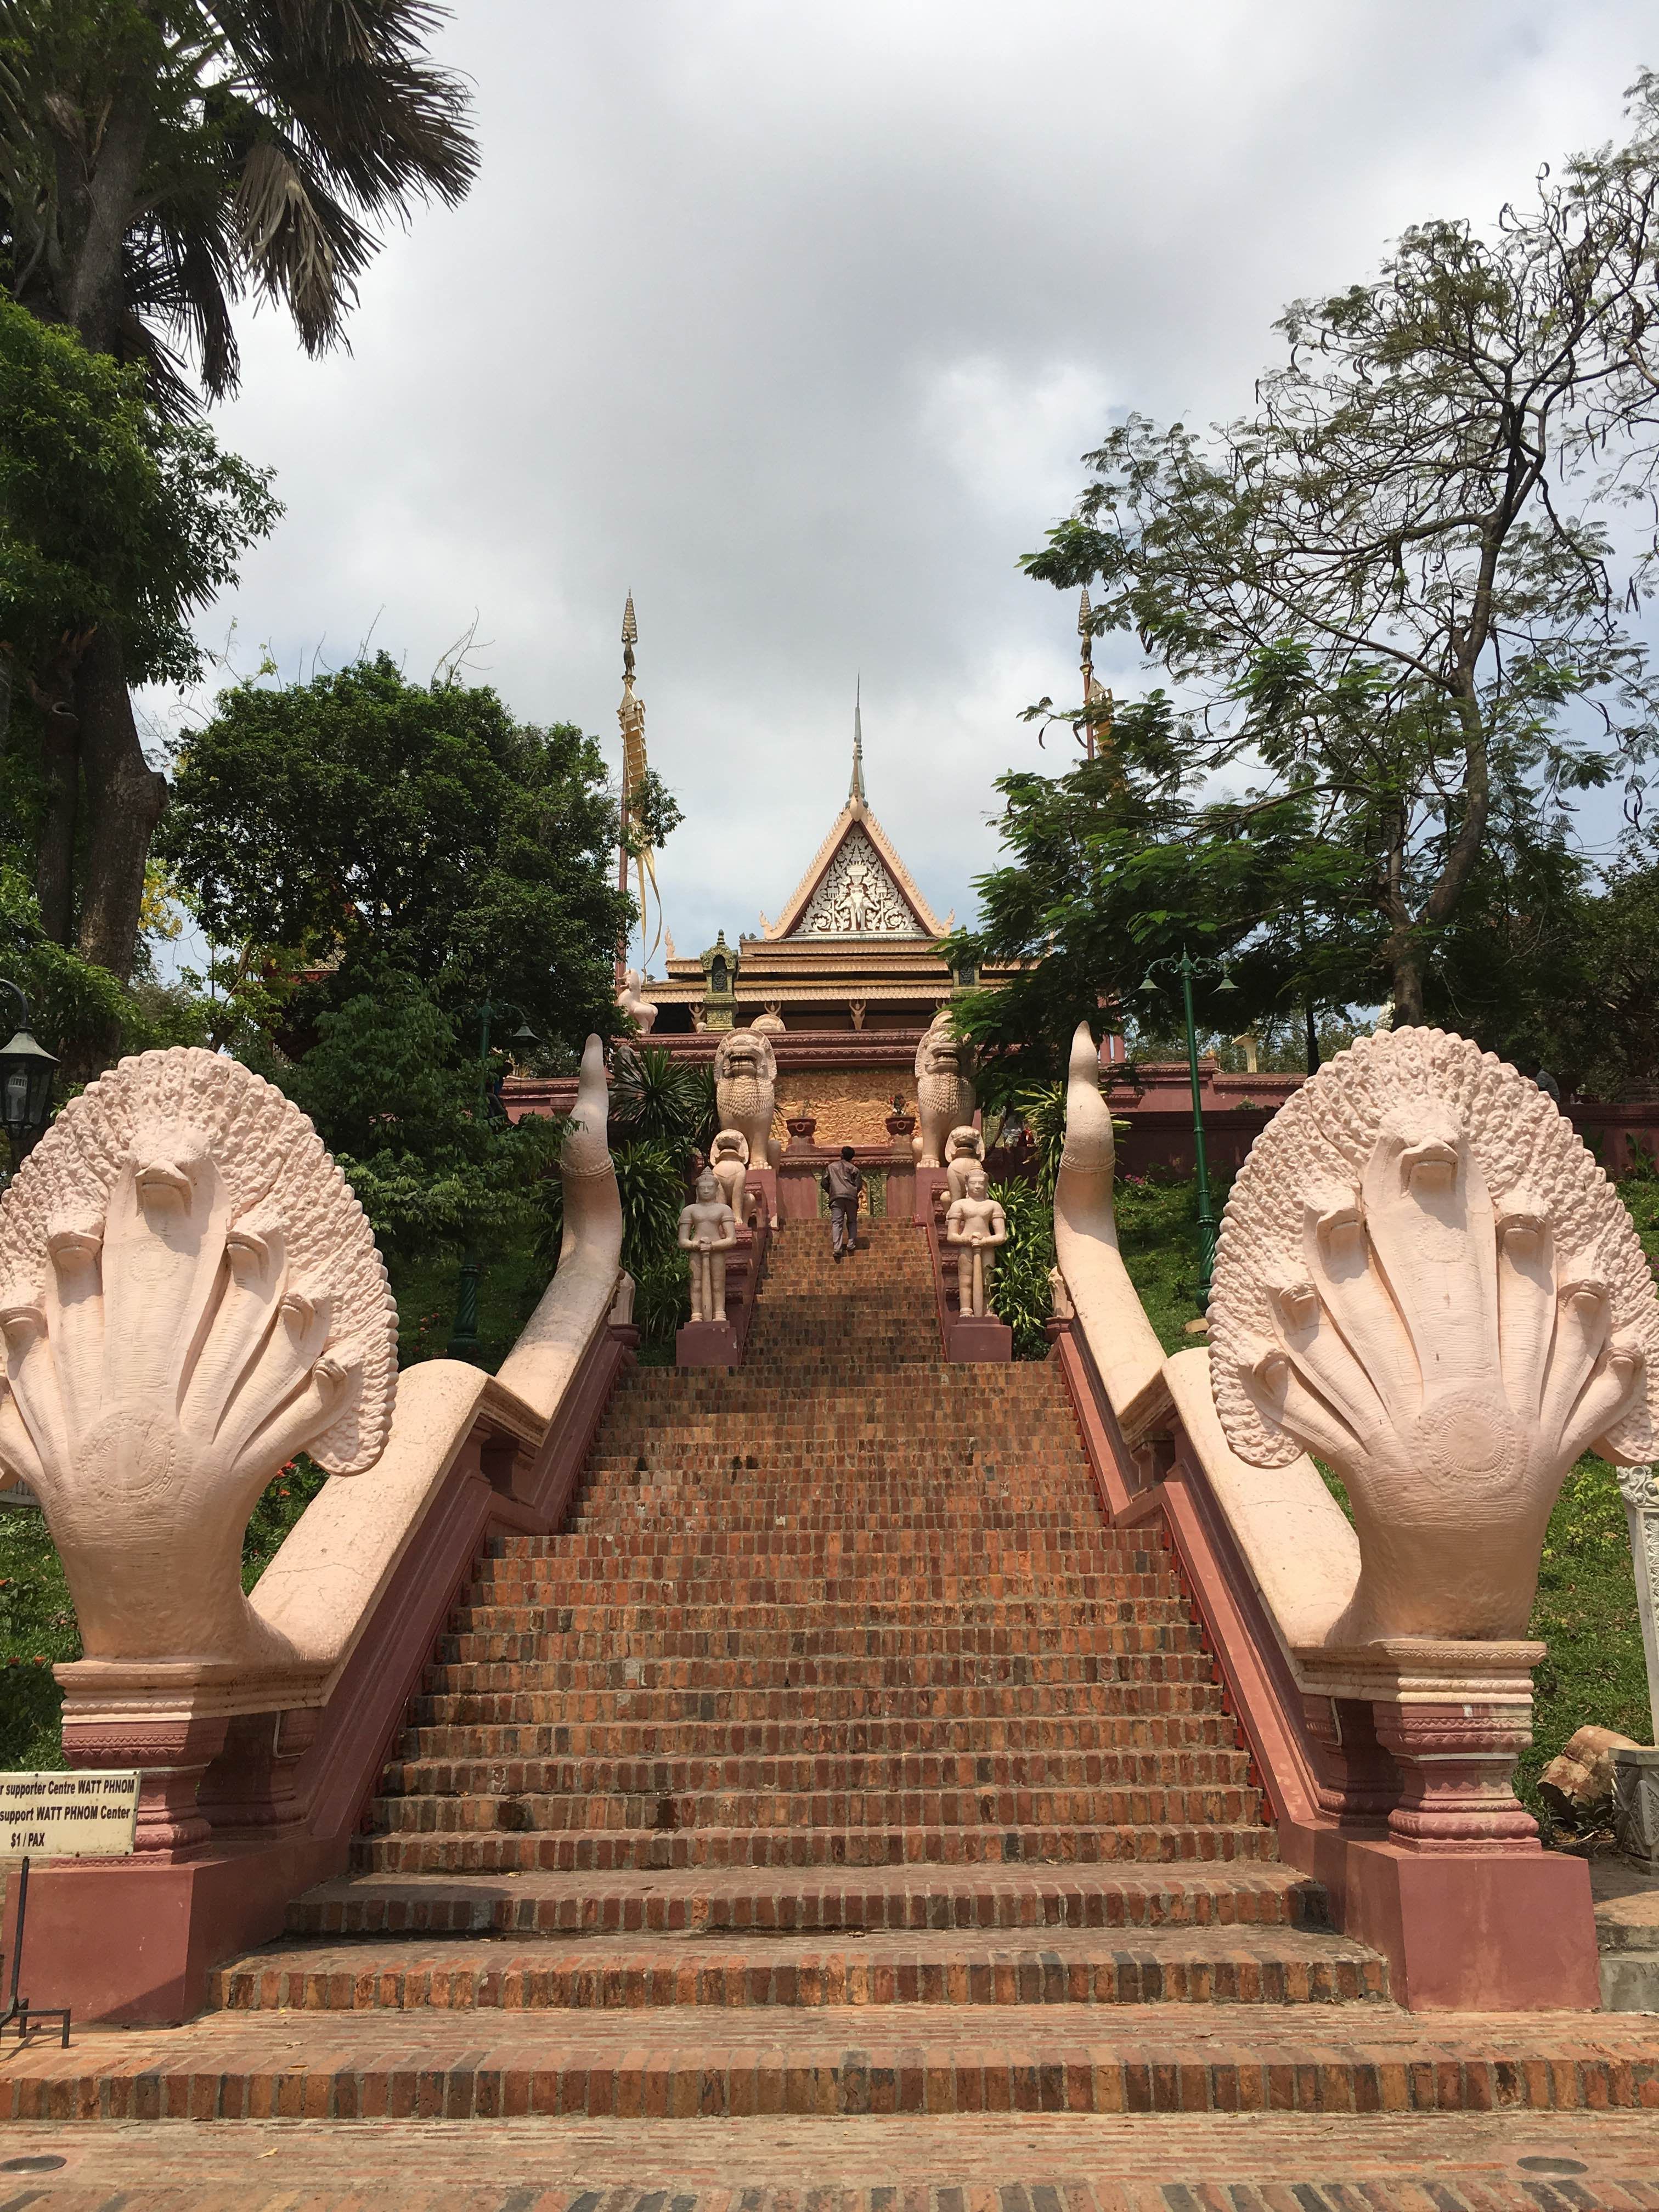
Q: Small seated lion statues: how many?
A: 2